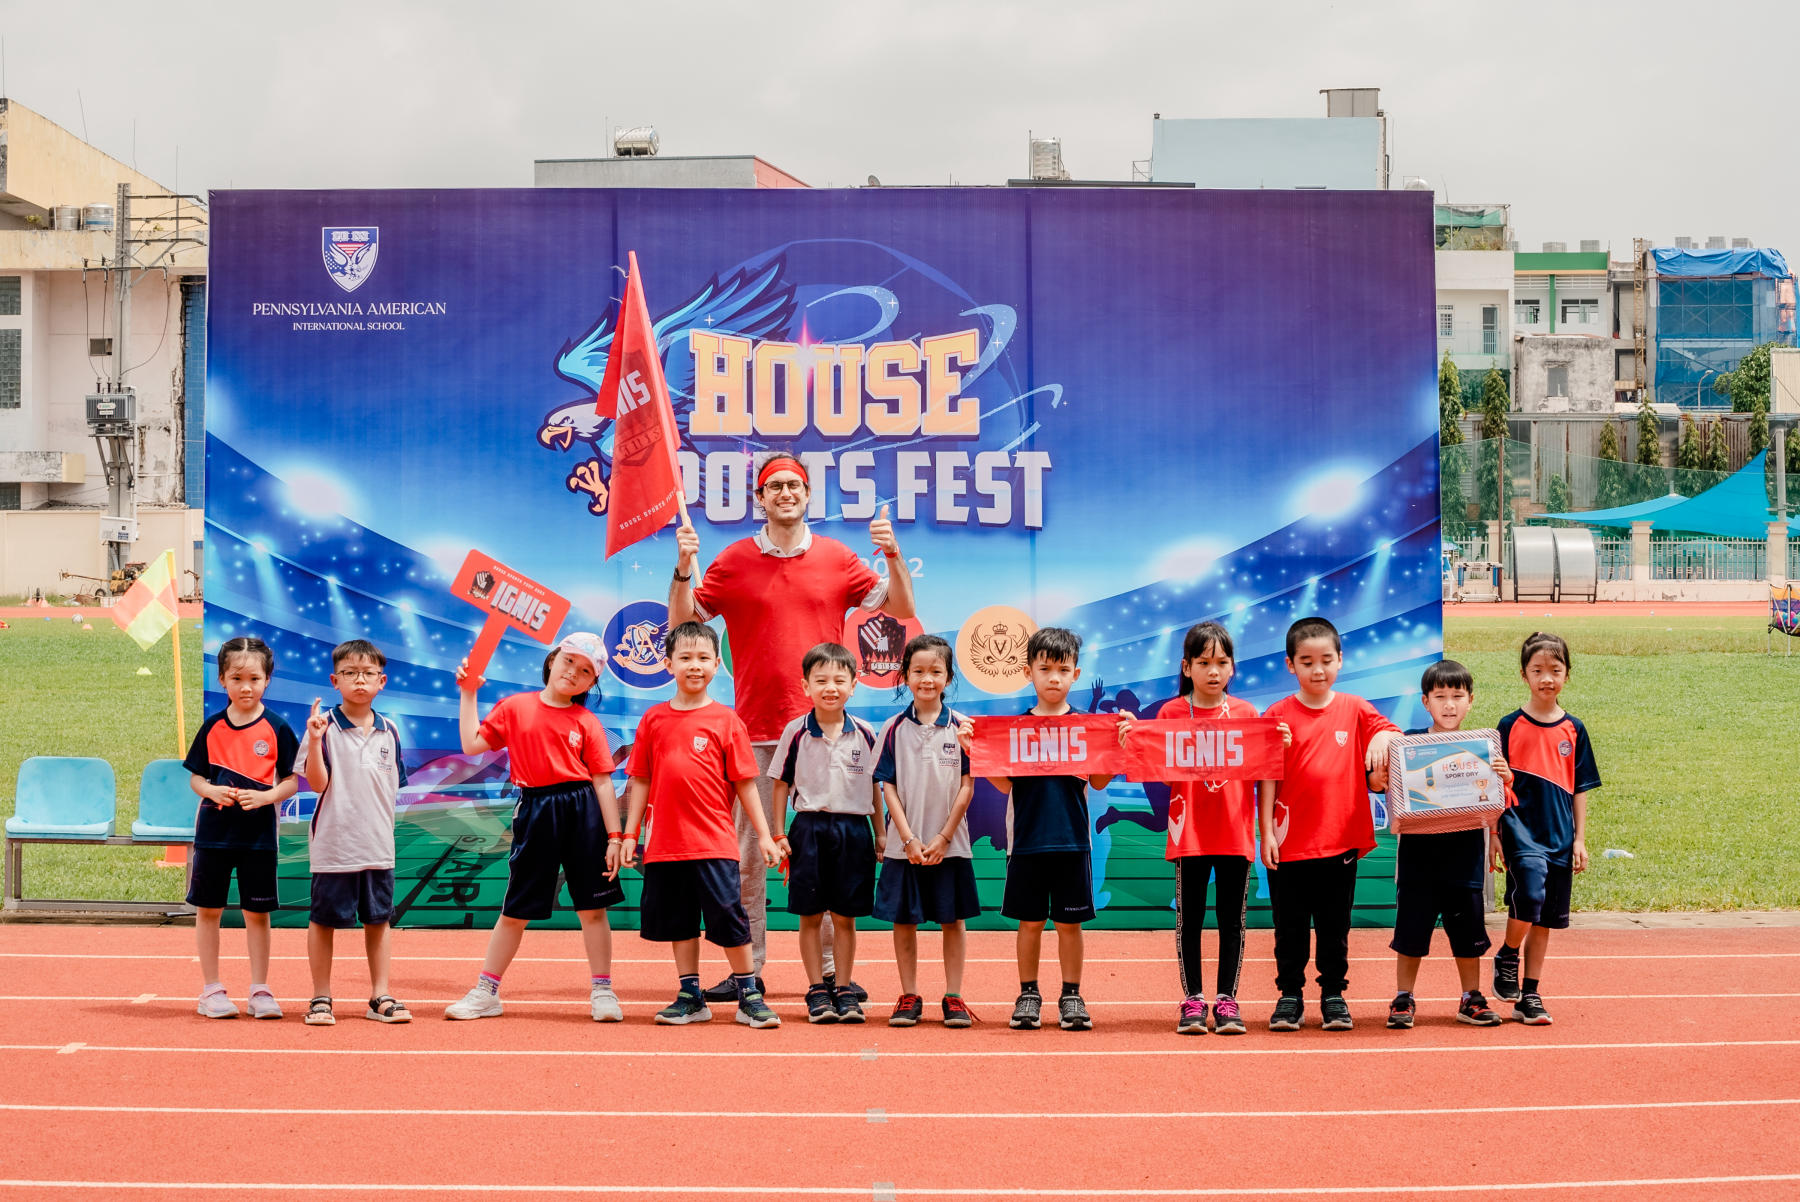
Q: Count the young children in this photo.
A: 11